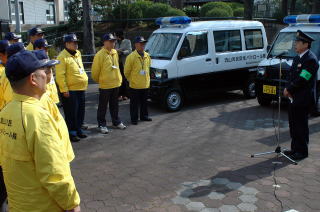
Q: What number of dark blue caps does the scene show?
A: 10